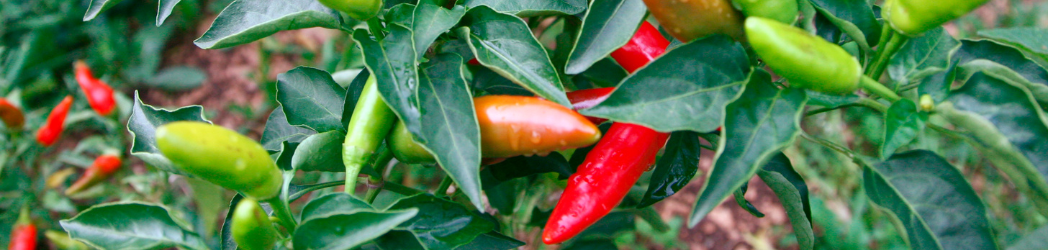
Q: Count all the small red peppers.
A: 5